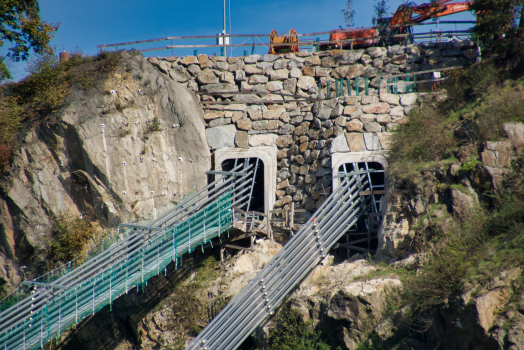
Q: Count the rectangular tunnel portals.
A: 2